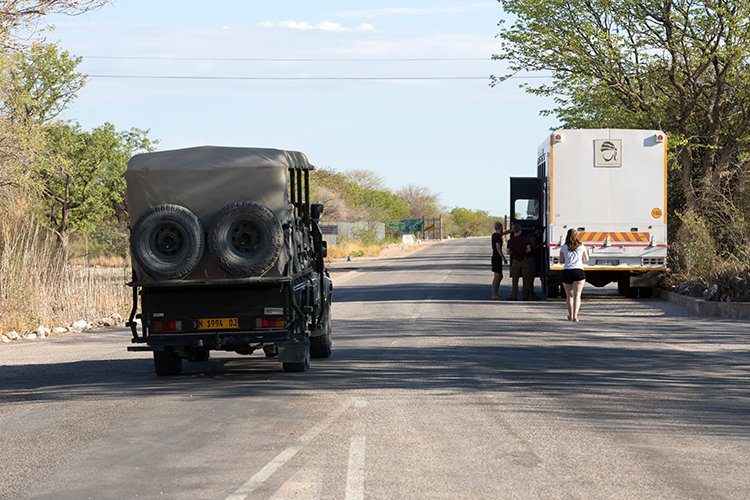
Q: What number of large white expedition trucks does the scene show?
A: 1